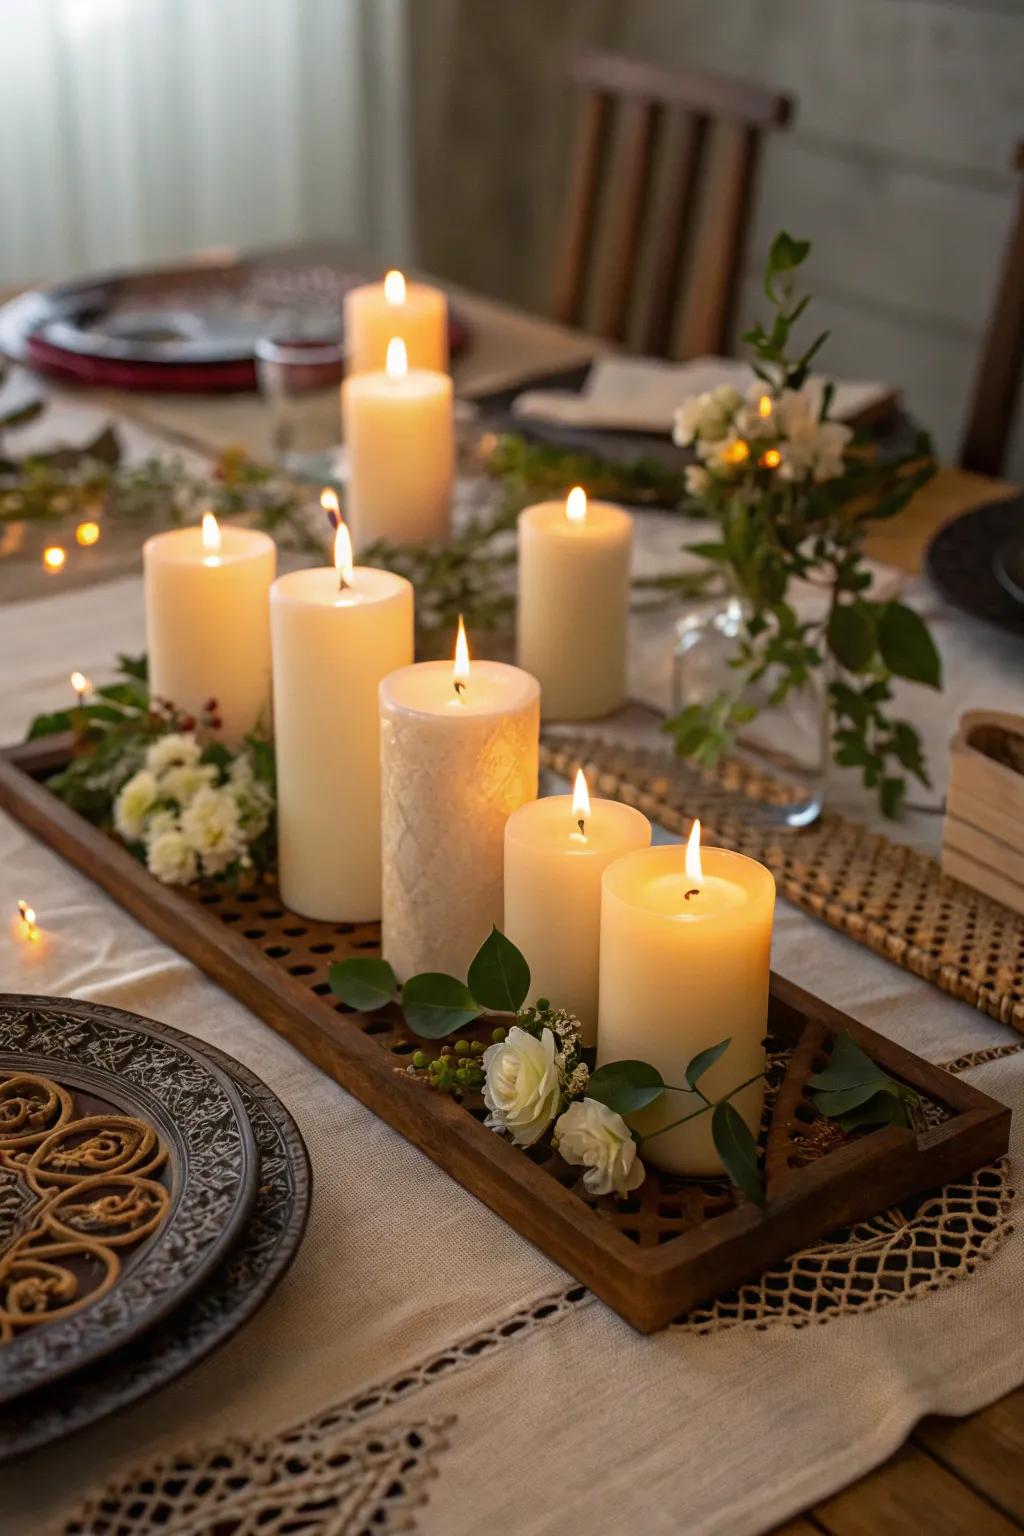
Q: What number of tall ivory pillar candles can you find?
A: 8